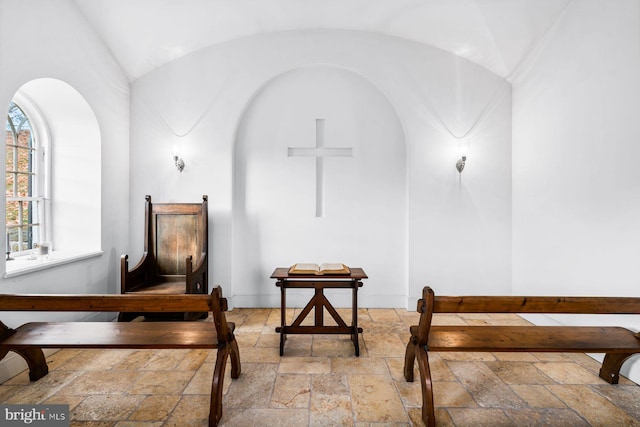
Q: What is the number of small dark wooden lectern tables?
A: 1